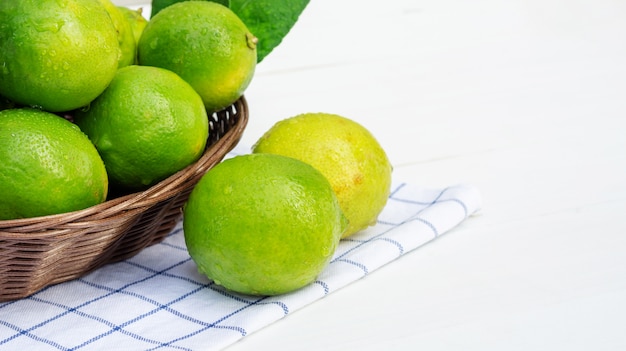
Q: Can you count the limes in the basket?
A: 6